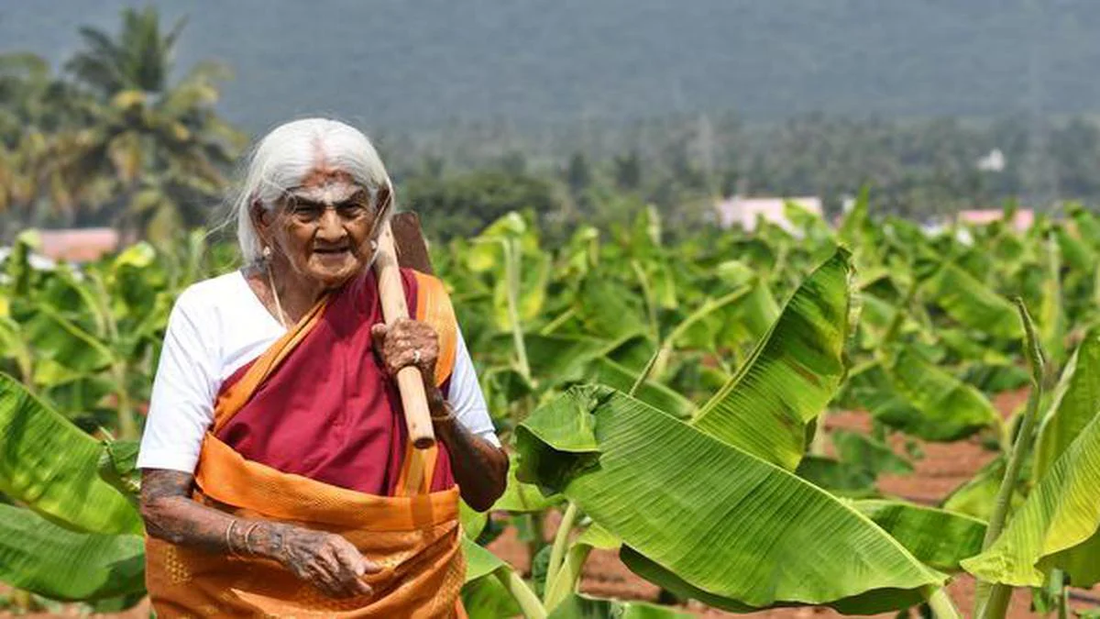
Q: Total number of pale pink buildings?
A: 3